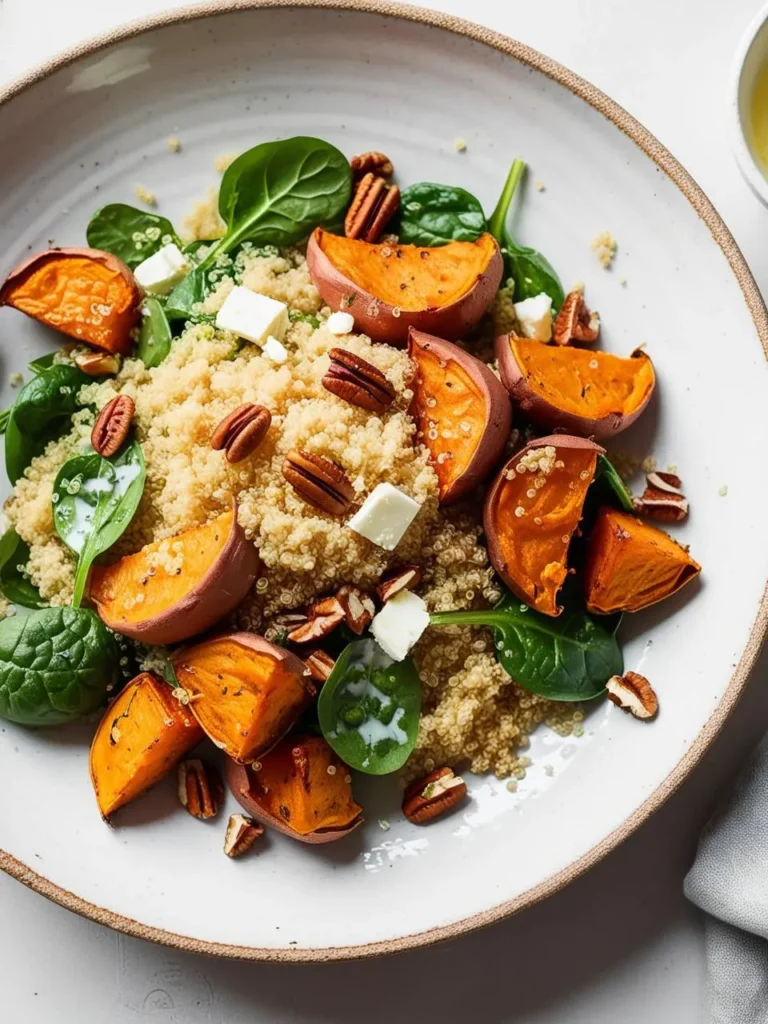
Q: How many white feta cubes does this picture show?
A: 5